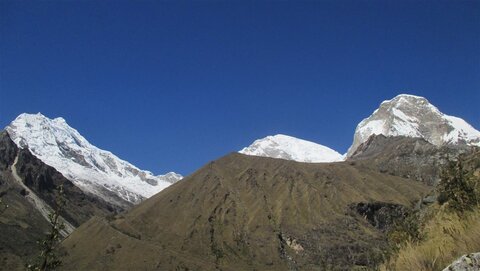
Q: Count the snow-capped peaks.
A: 3